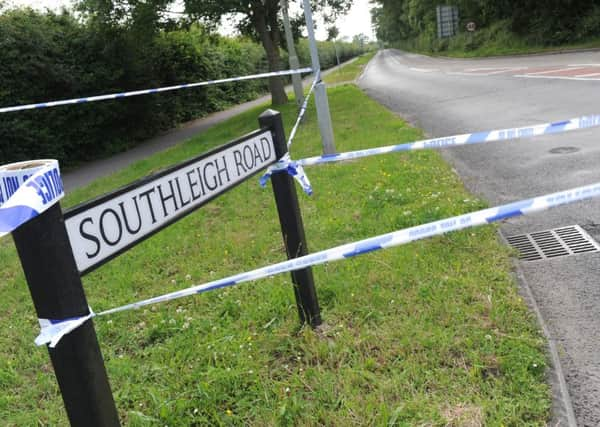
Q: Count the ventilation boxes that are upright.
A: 0